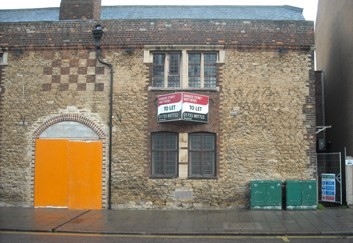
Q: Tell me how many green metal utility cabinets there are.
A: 2